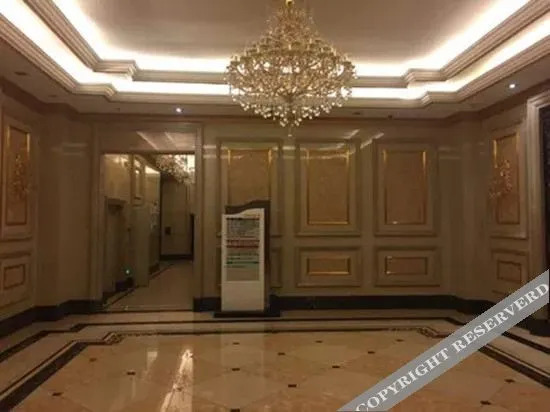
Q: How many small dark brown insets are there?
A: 15